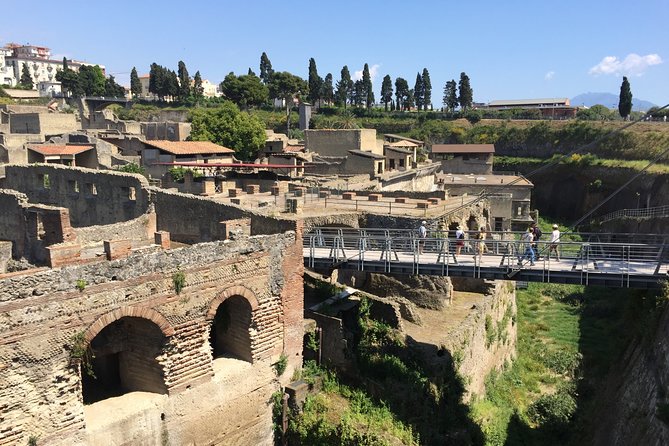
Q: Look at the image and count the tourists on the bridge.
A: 6